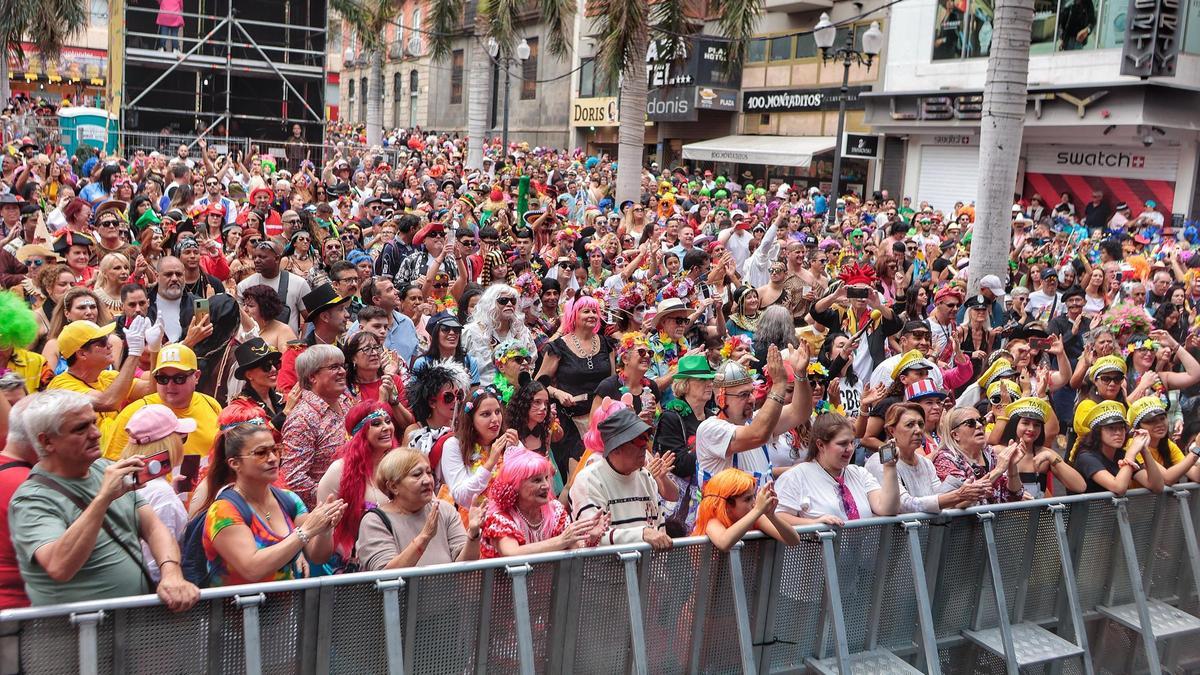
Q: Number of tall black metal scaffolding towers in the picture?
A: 1